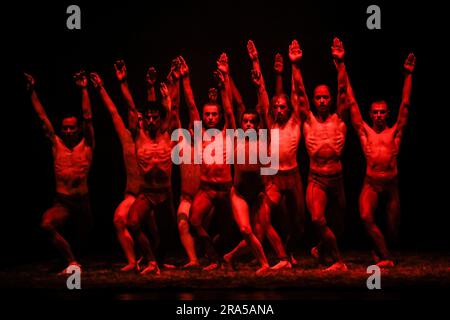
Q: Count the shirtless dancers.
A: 6